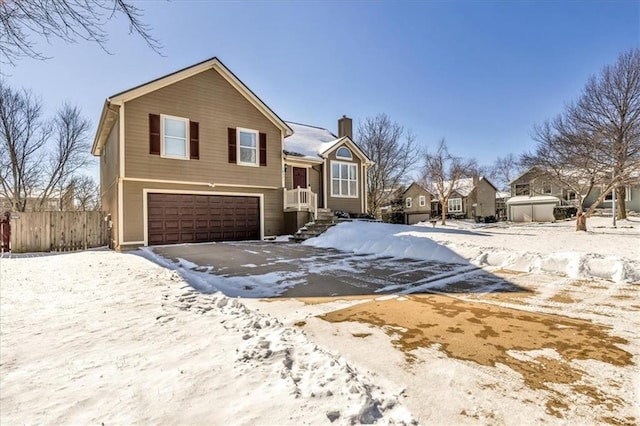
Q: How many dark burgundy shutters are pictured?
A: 4